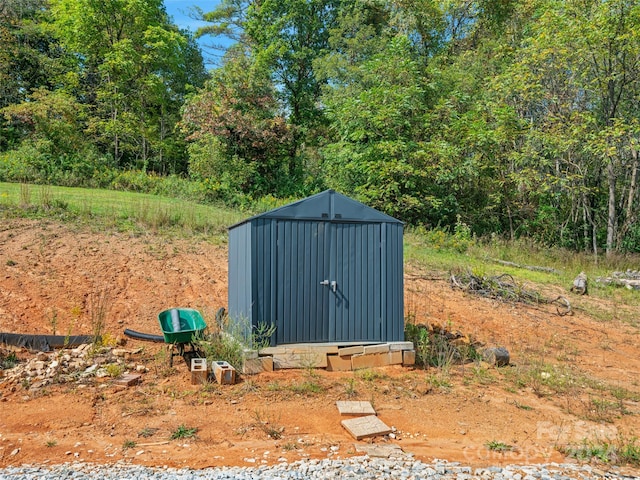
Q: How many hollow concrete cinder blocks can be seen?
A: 2